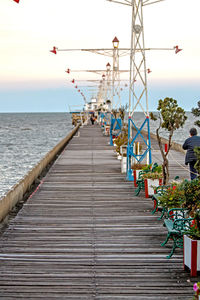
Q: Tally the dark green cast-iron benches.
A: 3